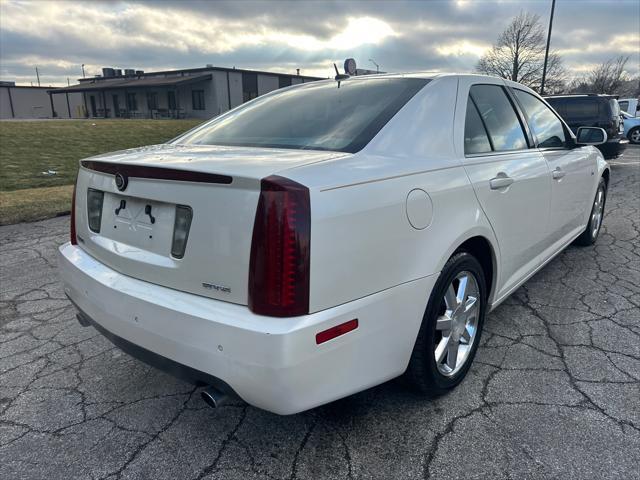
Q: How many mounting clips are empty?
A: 2